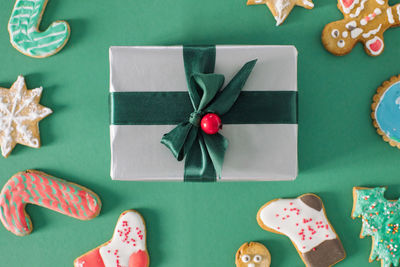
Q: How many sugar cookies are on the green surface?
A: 10